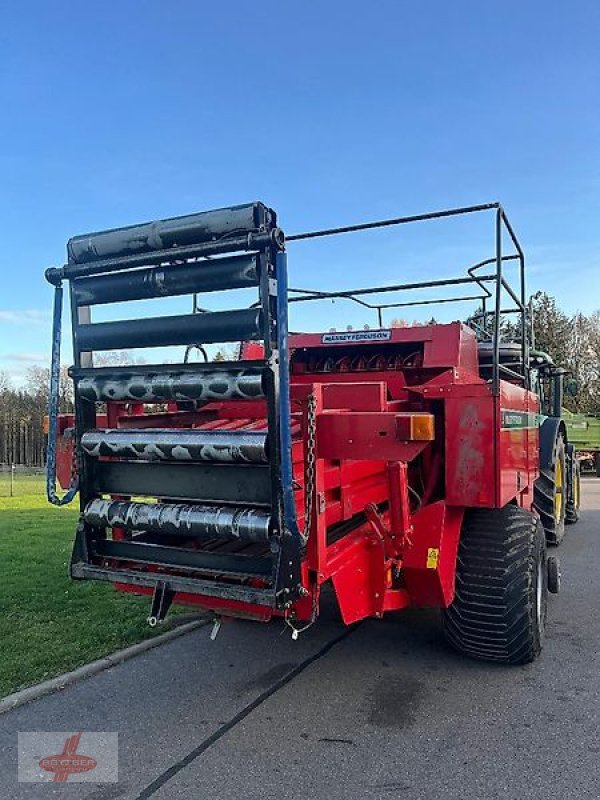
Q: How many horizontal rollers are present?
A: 6